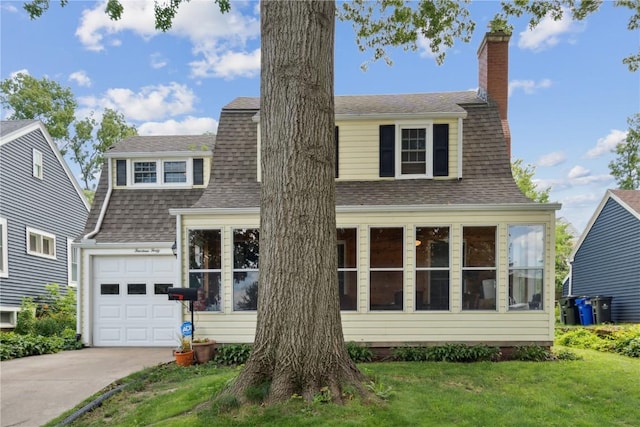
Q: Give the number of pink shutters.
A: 0